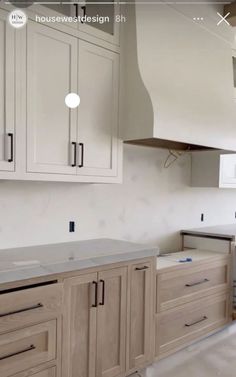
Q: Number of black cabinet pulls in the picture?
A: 12